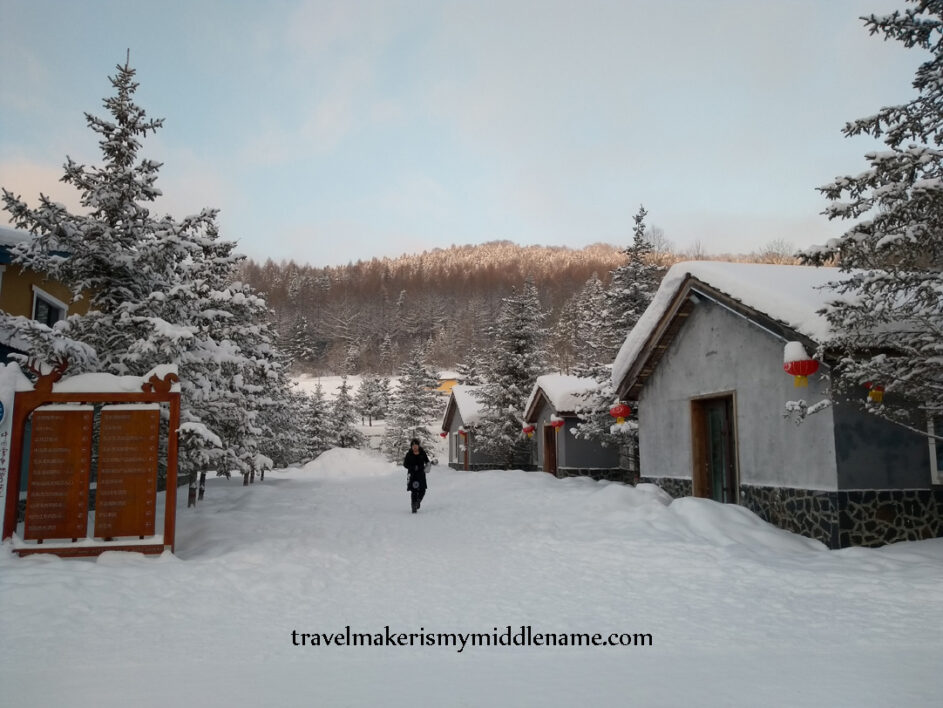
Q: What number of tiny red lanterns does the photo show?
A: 7